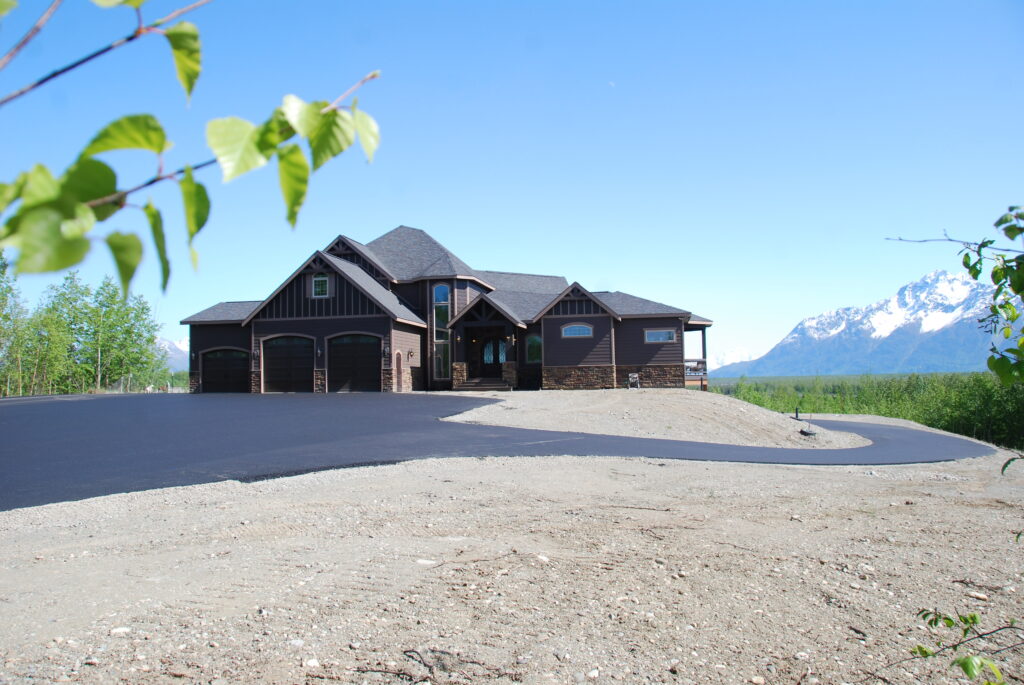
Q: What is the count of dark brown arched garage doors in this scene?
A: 3